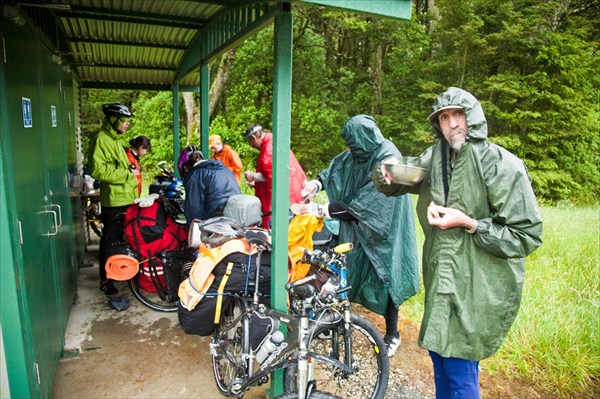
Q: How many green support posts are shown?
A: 3